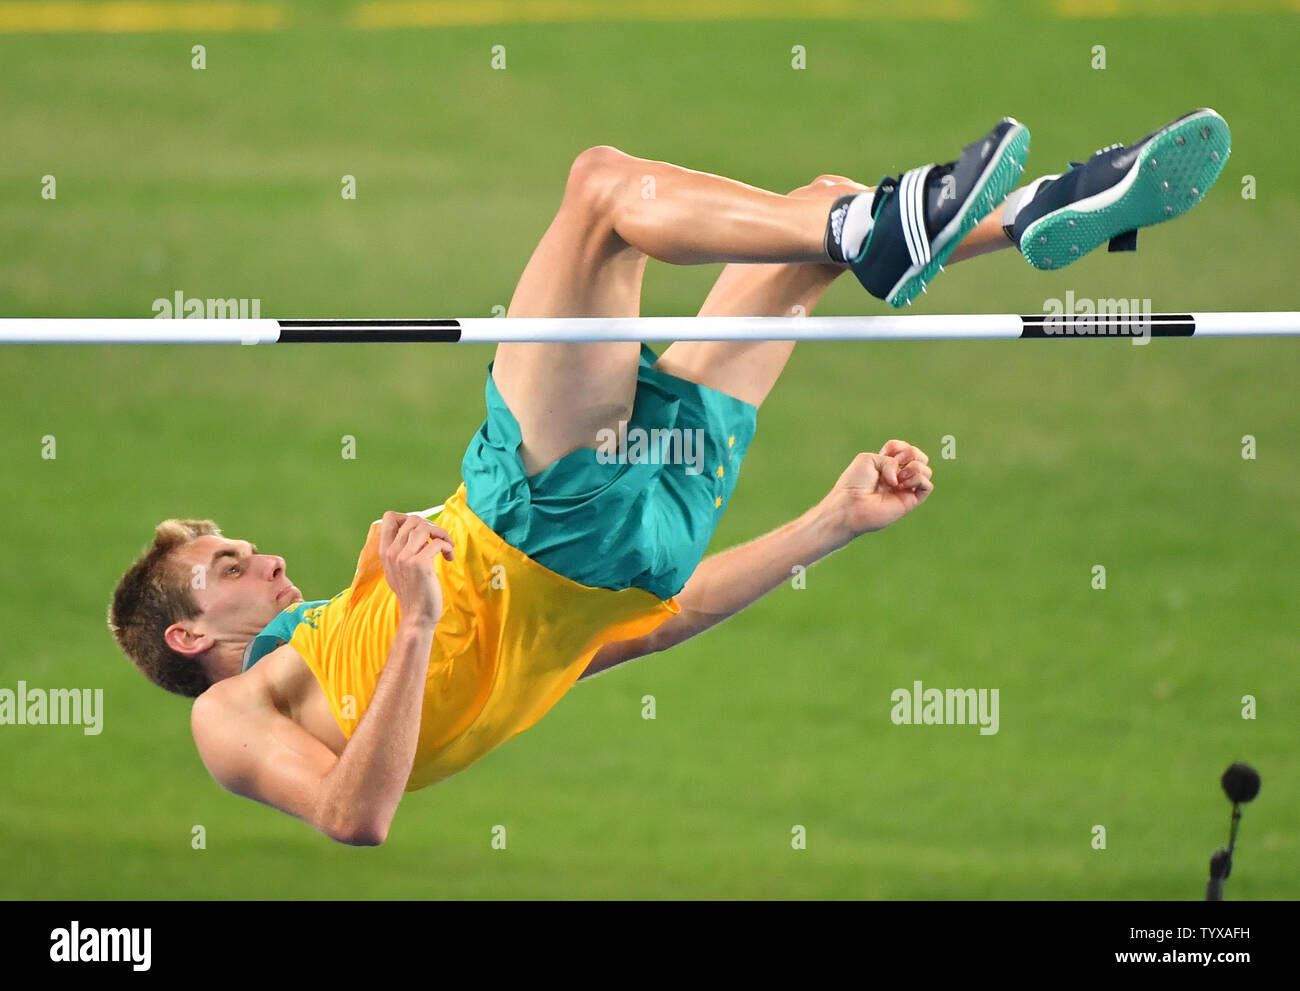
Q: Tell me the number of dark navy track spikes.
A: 2